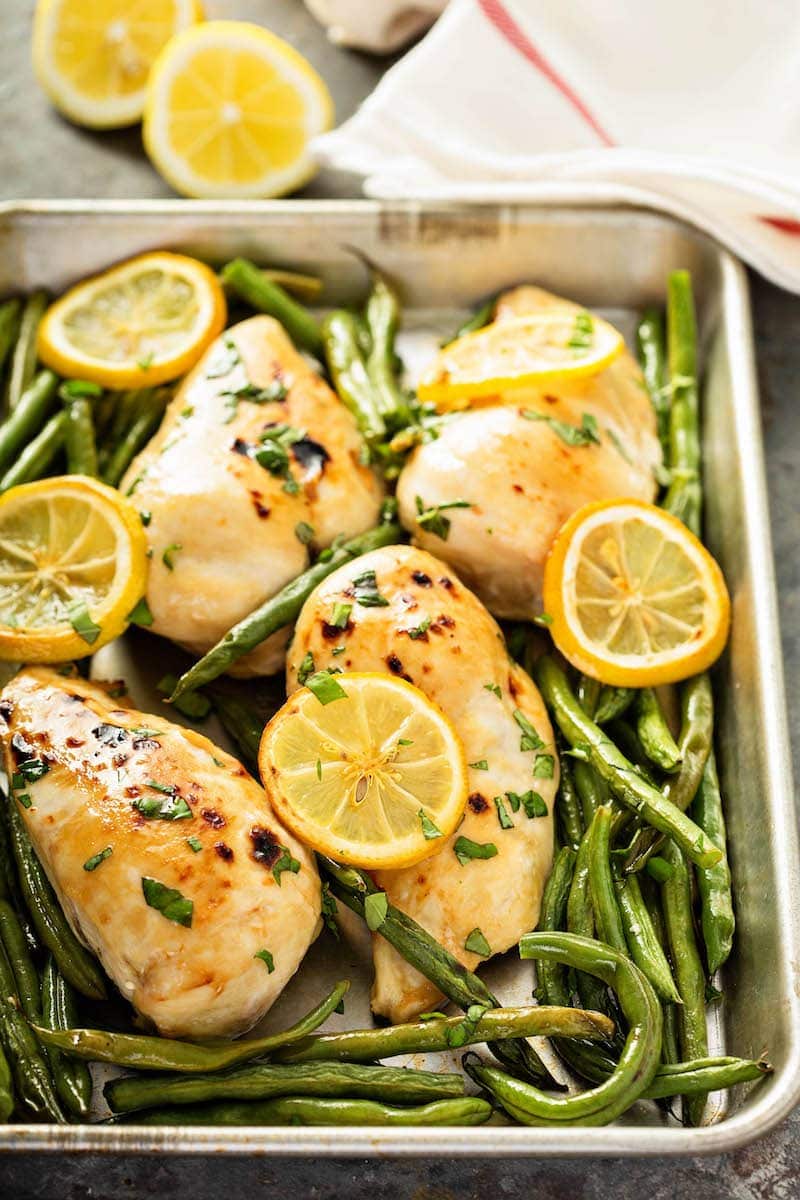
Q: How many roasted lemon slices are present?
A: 5